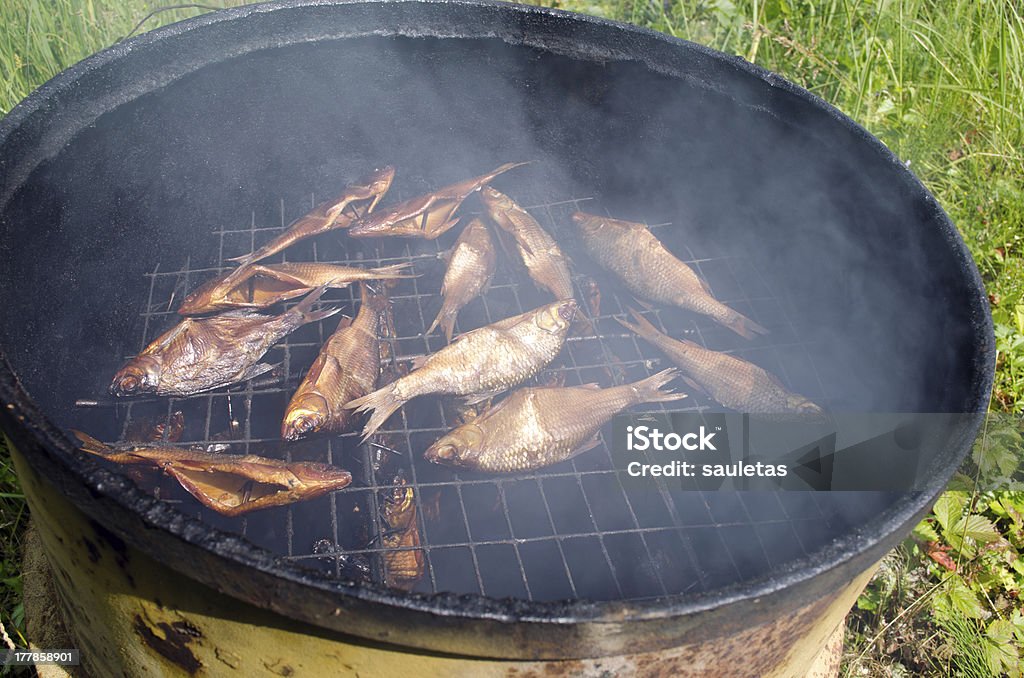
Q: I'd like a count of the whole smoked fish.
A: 12